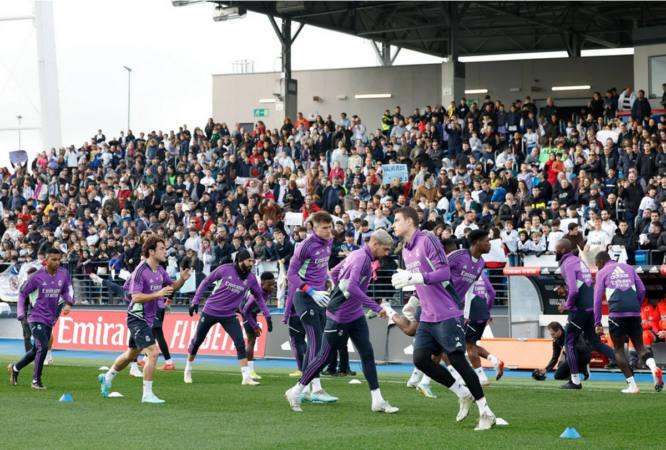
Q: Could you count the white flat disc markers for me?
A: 4